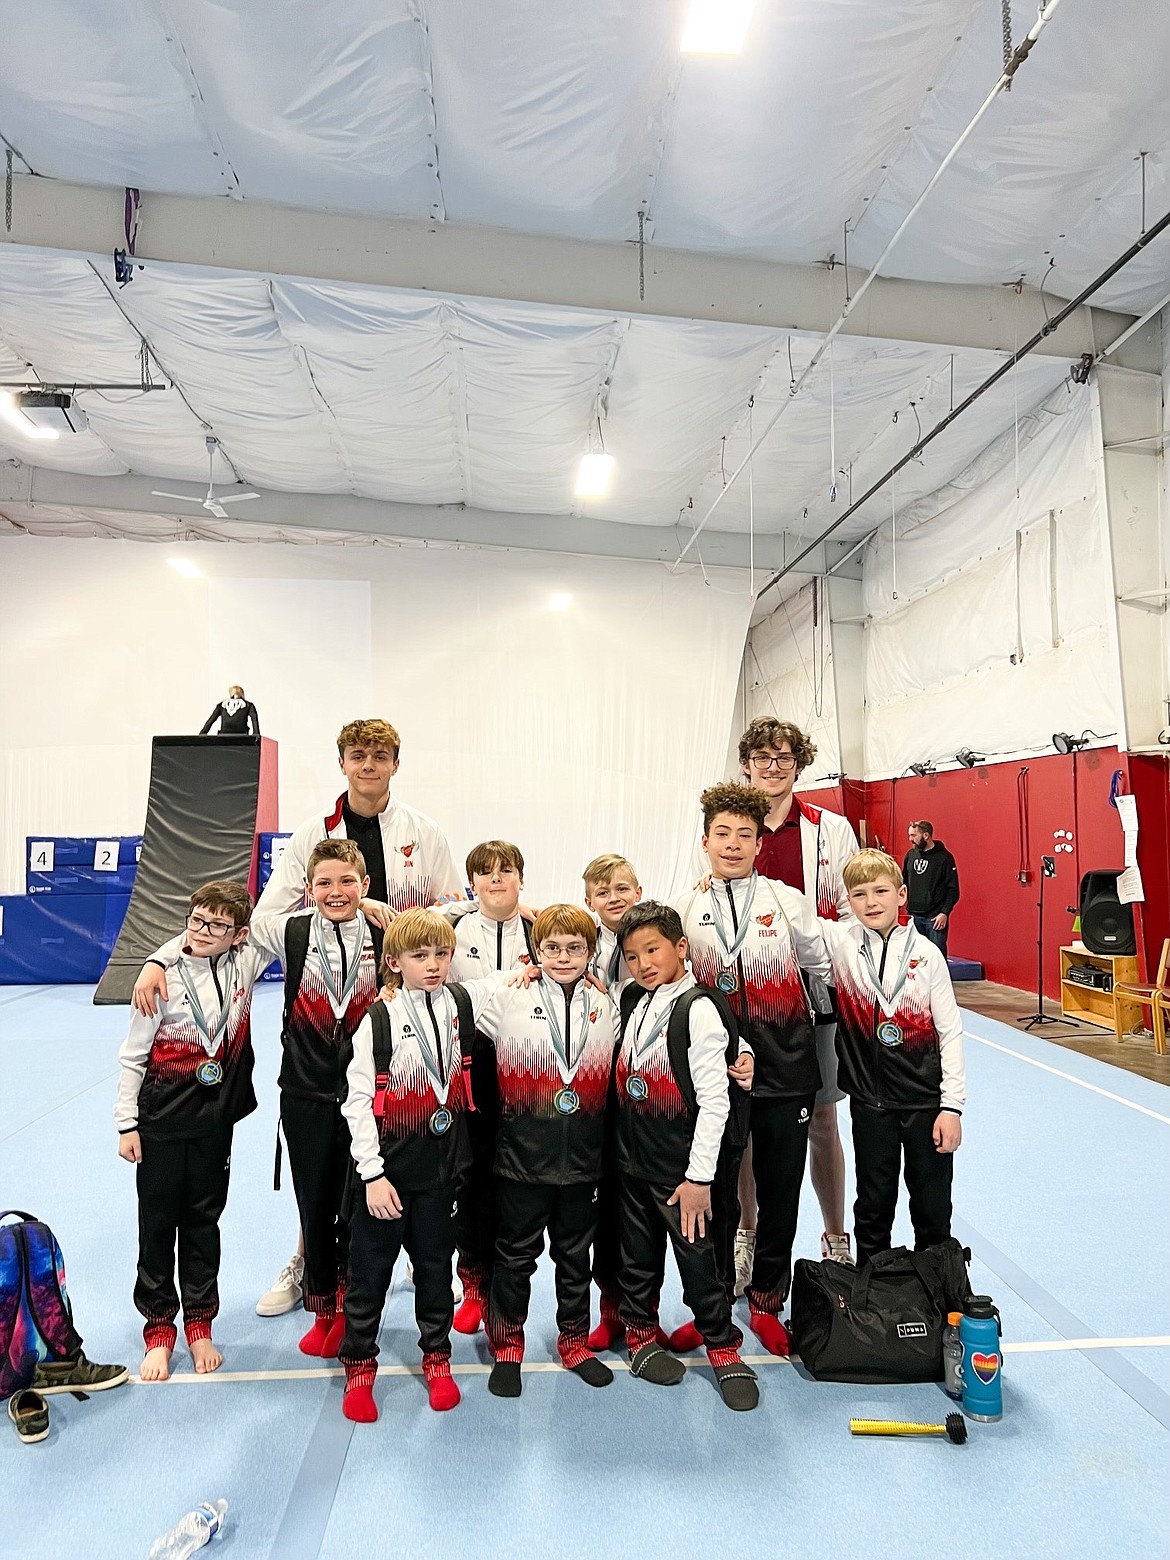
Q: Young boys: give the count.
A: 9